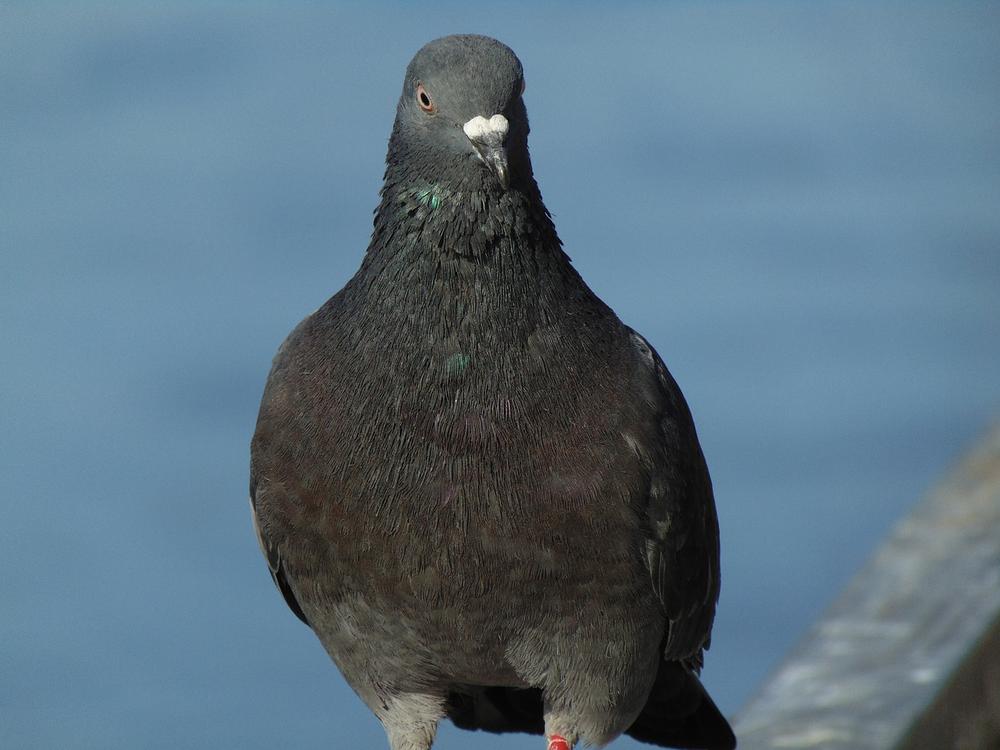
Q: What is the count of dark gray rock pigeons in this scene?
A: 1